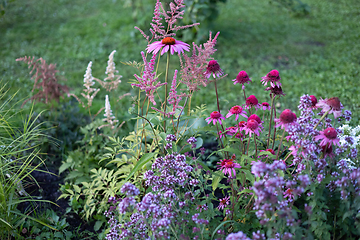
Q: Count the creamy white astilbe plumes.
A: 3